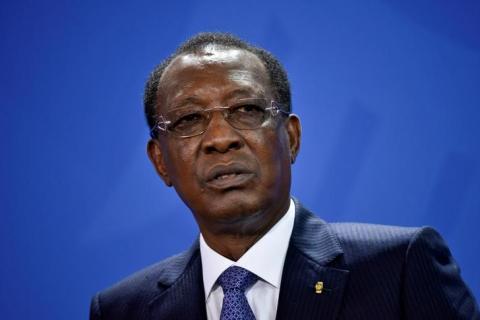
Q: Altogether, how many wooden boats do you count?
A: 0